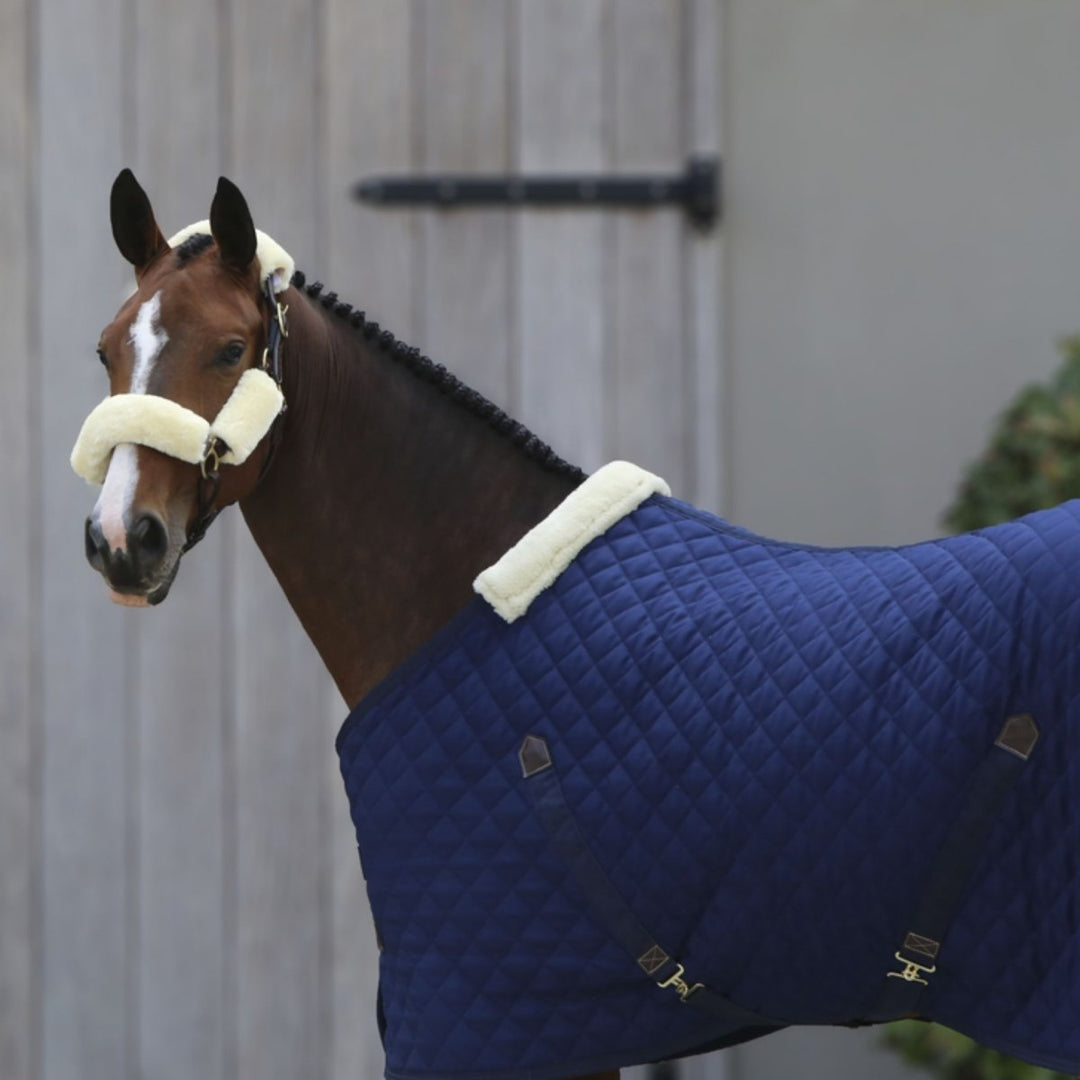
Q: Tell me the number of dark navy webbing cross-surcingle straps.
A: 2